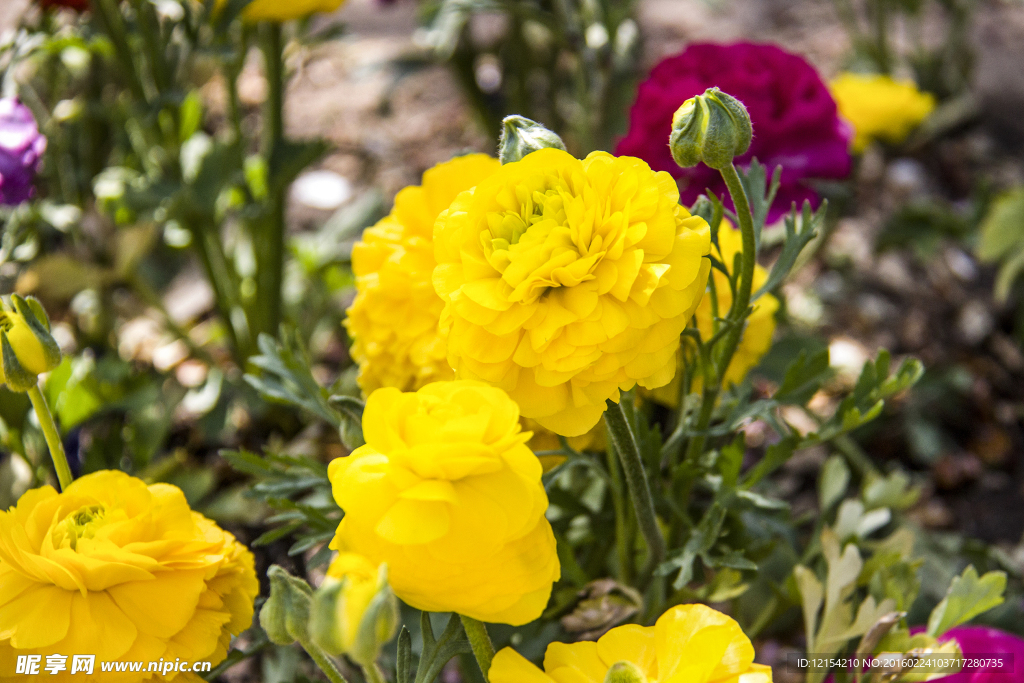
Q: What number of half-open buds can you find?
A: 2